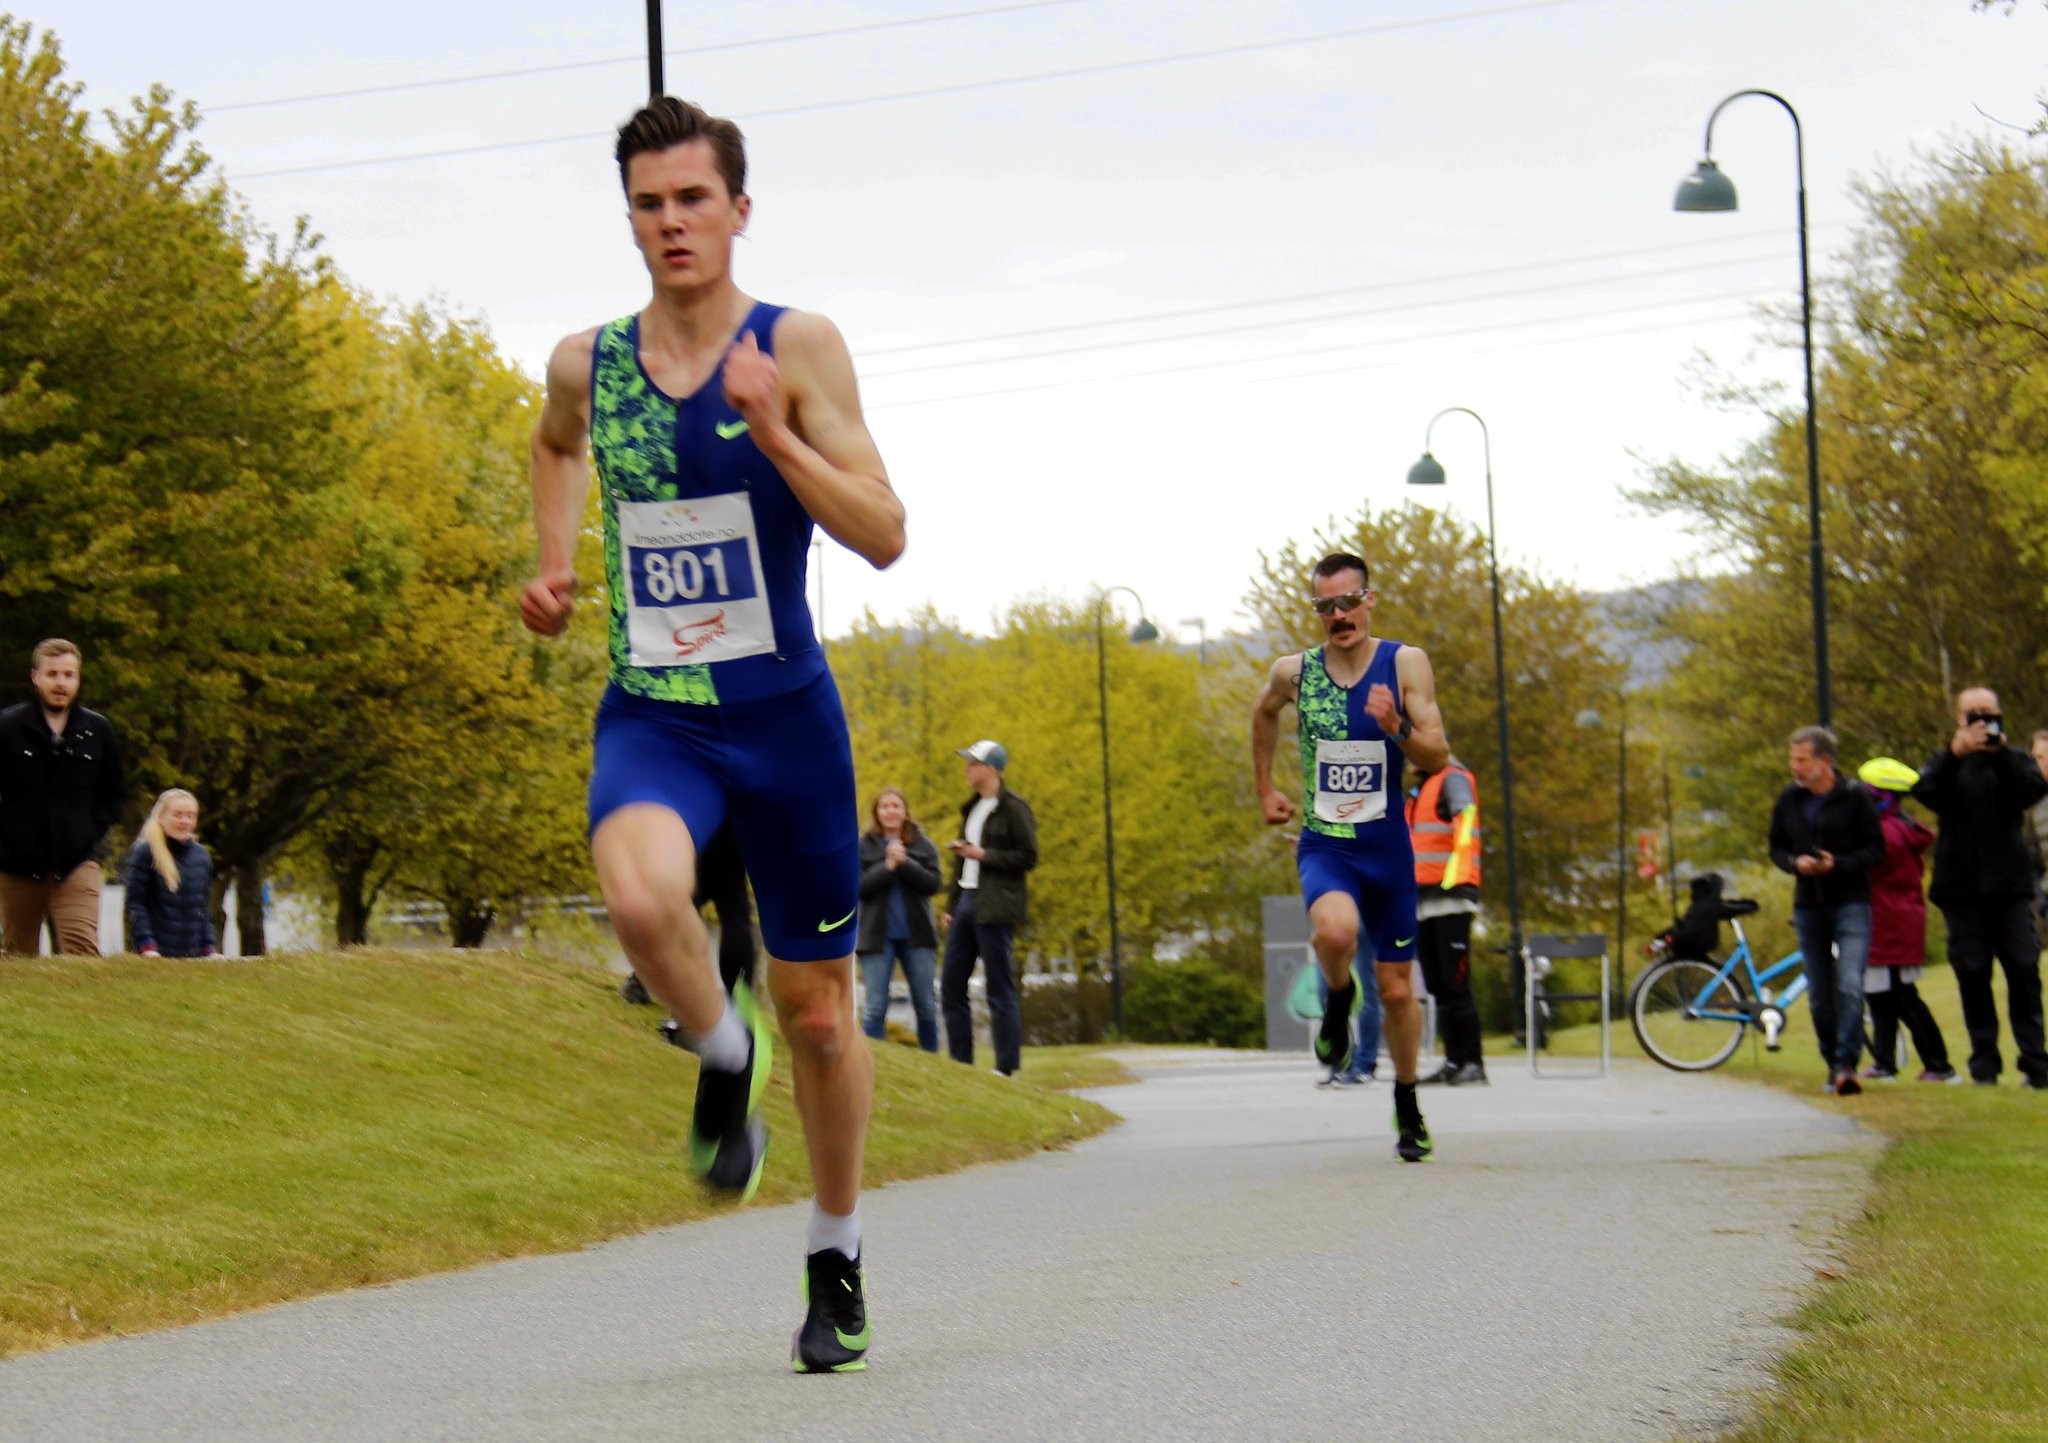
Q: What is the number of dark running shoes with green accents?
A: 4